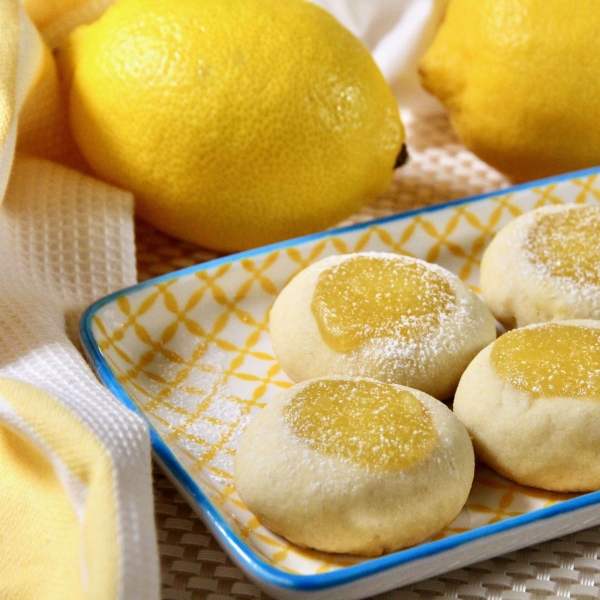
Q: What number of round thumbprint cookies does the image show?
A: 4